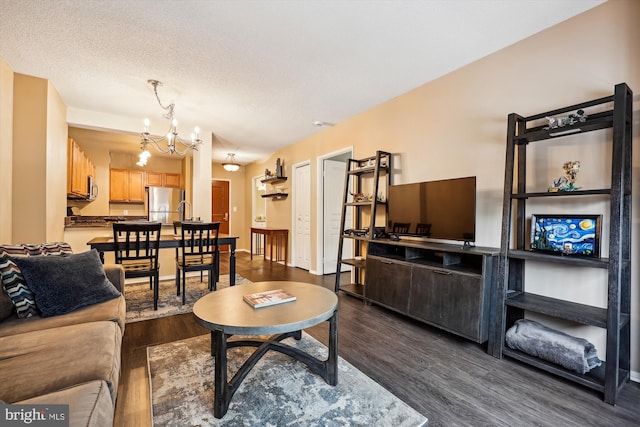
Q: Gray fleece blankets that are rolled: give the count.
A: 1